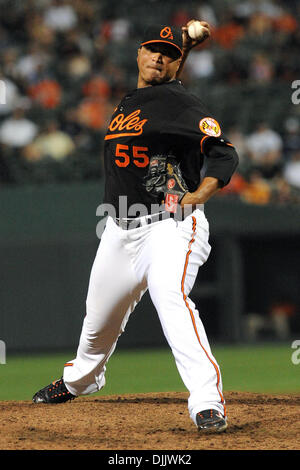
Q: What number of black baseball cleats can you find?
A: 2